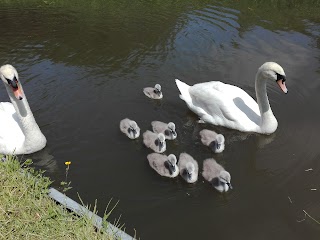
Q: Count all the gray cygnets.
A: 8